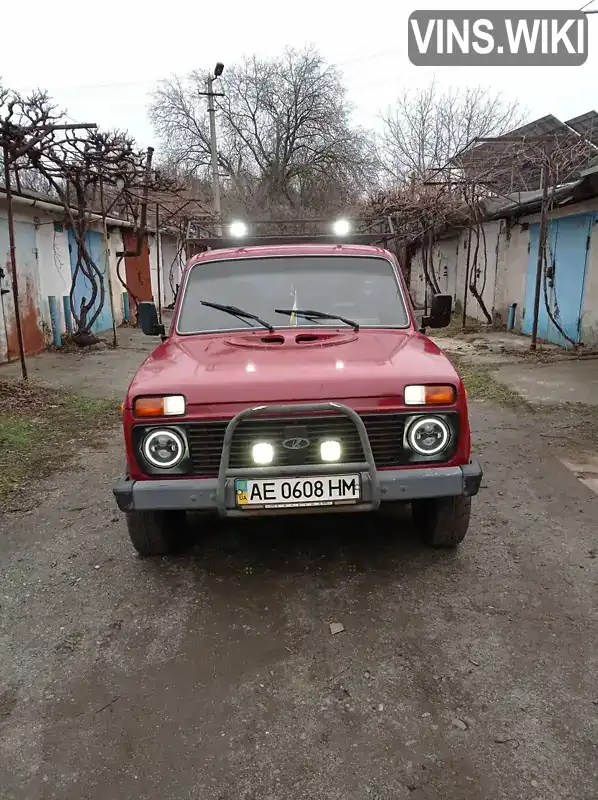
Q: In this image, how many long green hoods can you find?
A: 0